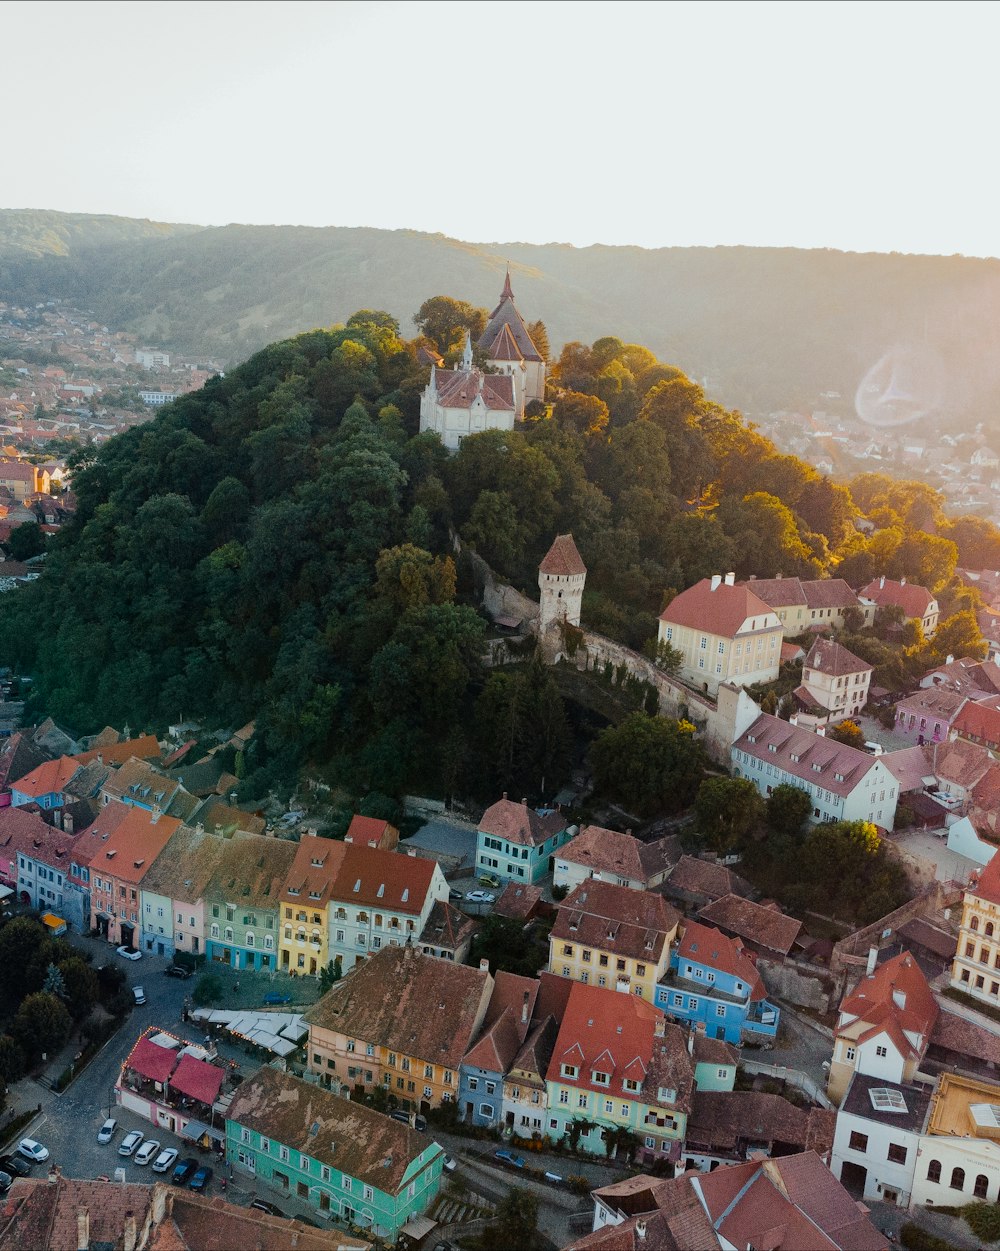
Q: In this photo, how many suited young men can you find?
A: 0